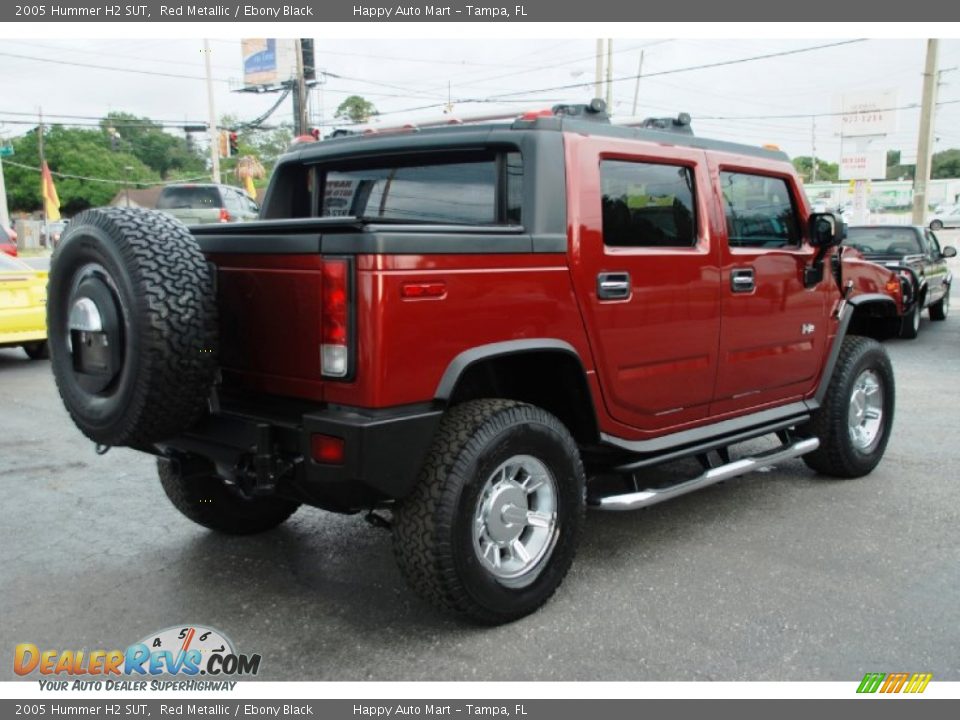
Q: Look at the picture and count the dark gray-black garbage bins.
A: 0